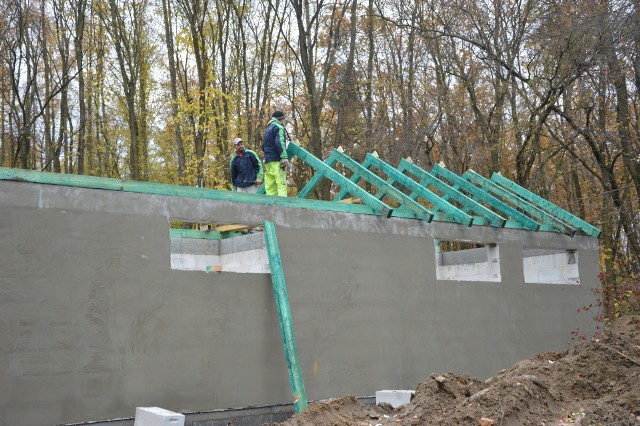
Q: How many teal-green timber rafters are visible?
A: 7